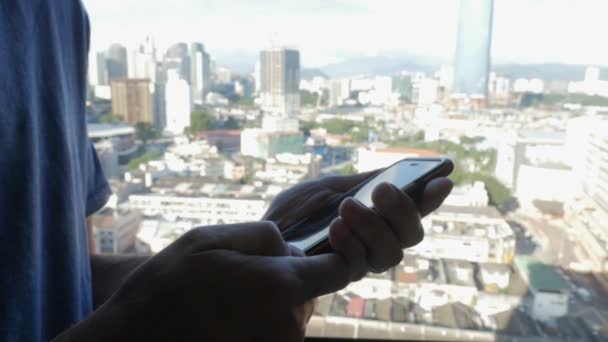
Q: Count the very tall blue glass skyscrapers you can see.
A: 1